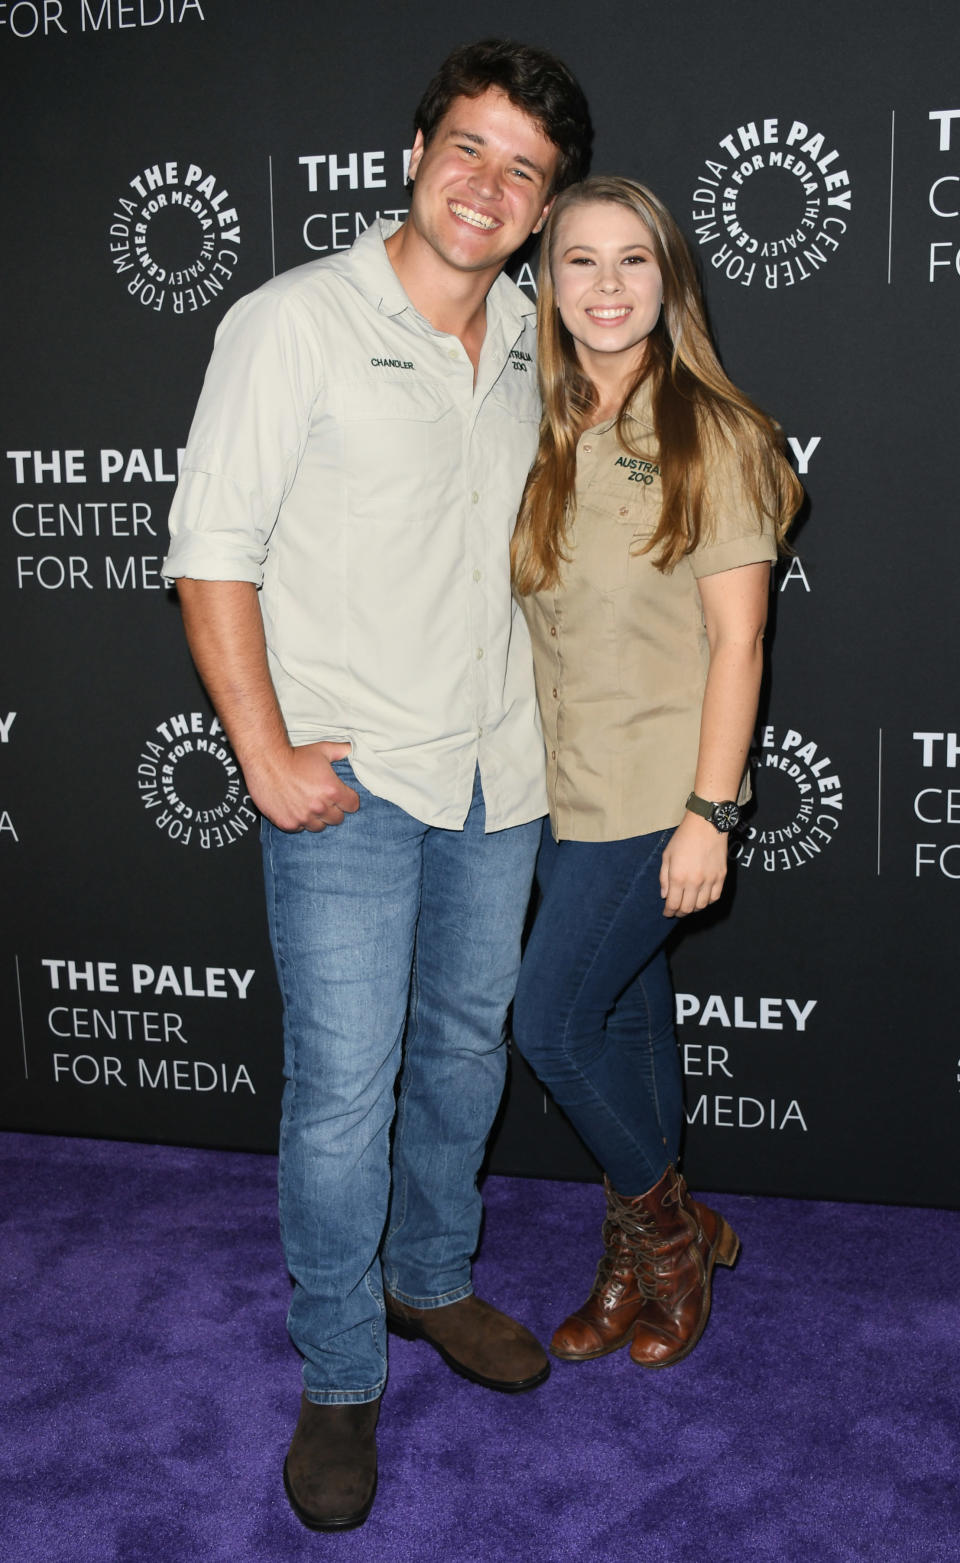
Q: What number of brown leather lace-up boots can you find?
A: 2